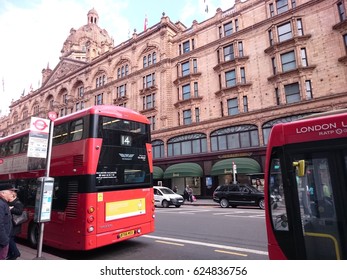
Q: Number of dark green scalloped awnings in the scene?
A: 3